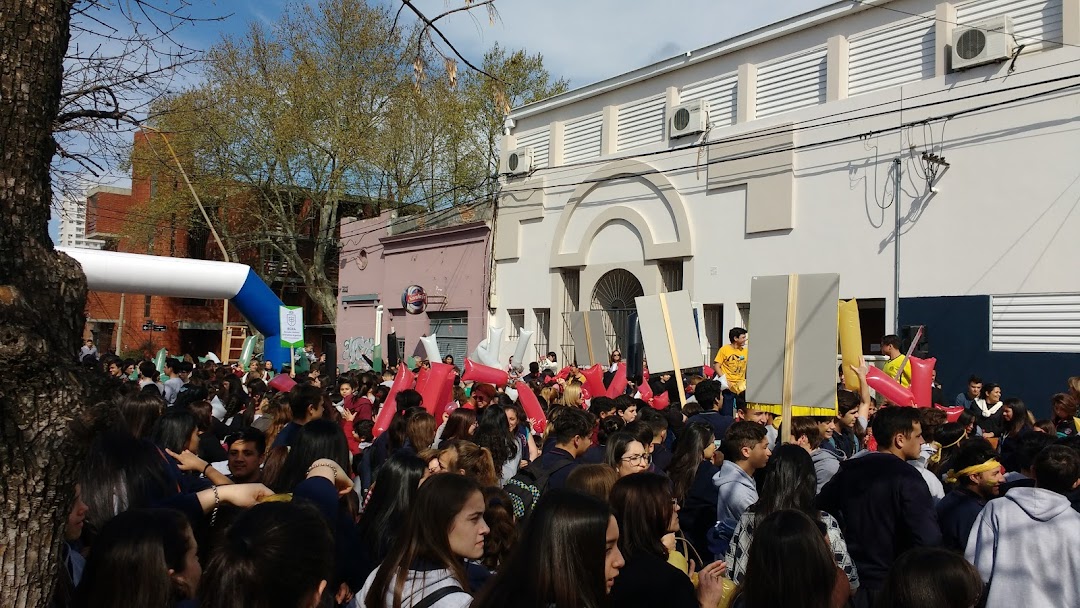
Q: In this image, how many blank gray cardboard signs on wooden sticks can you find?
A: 3